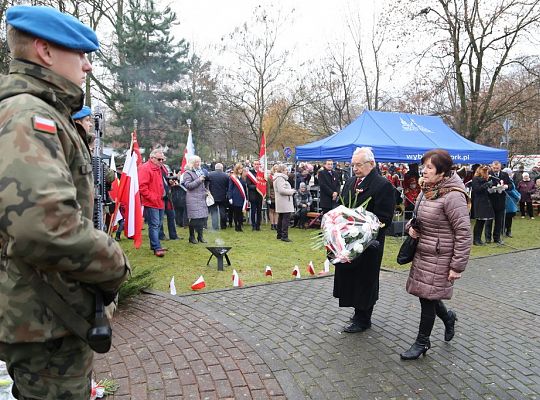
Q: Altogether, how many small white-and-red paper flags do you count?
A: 7